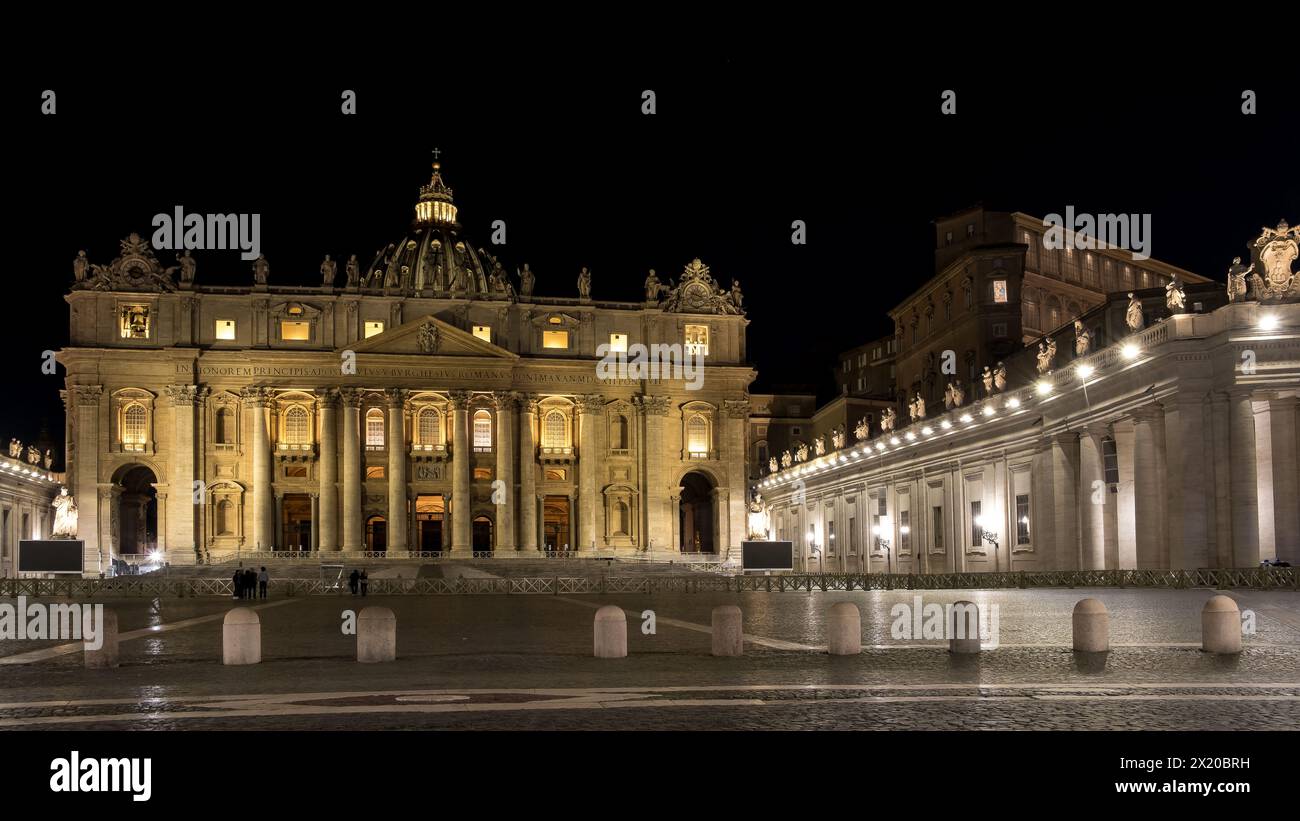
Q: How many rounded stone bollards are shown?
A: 9